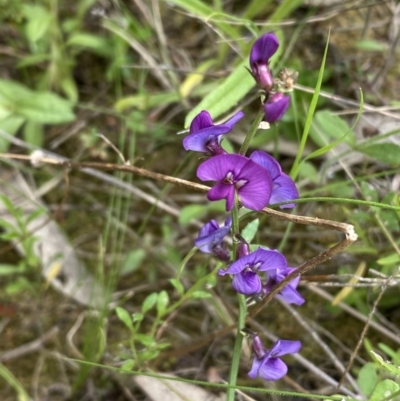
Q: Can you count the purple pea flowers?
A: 9